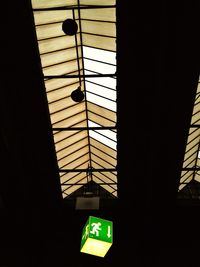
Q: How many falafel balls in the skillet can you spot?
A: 0